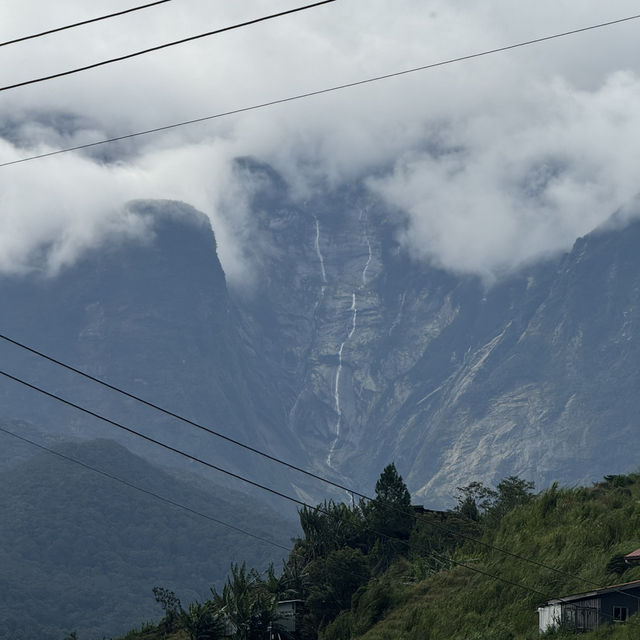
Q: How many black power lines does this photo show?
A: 6